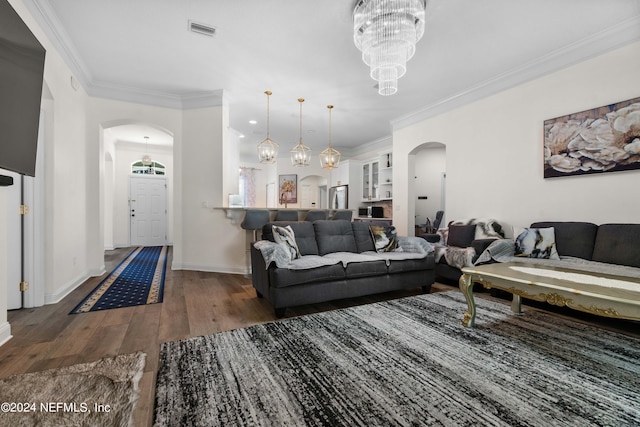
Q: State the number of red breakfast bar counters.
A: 0